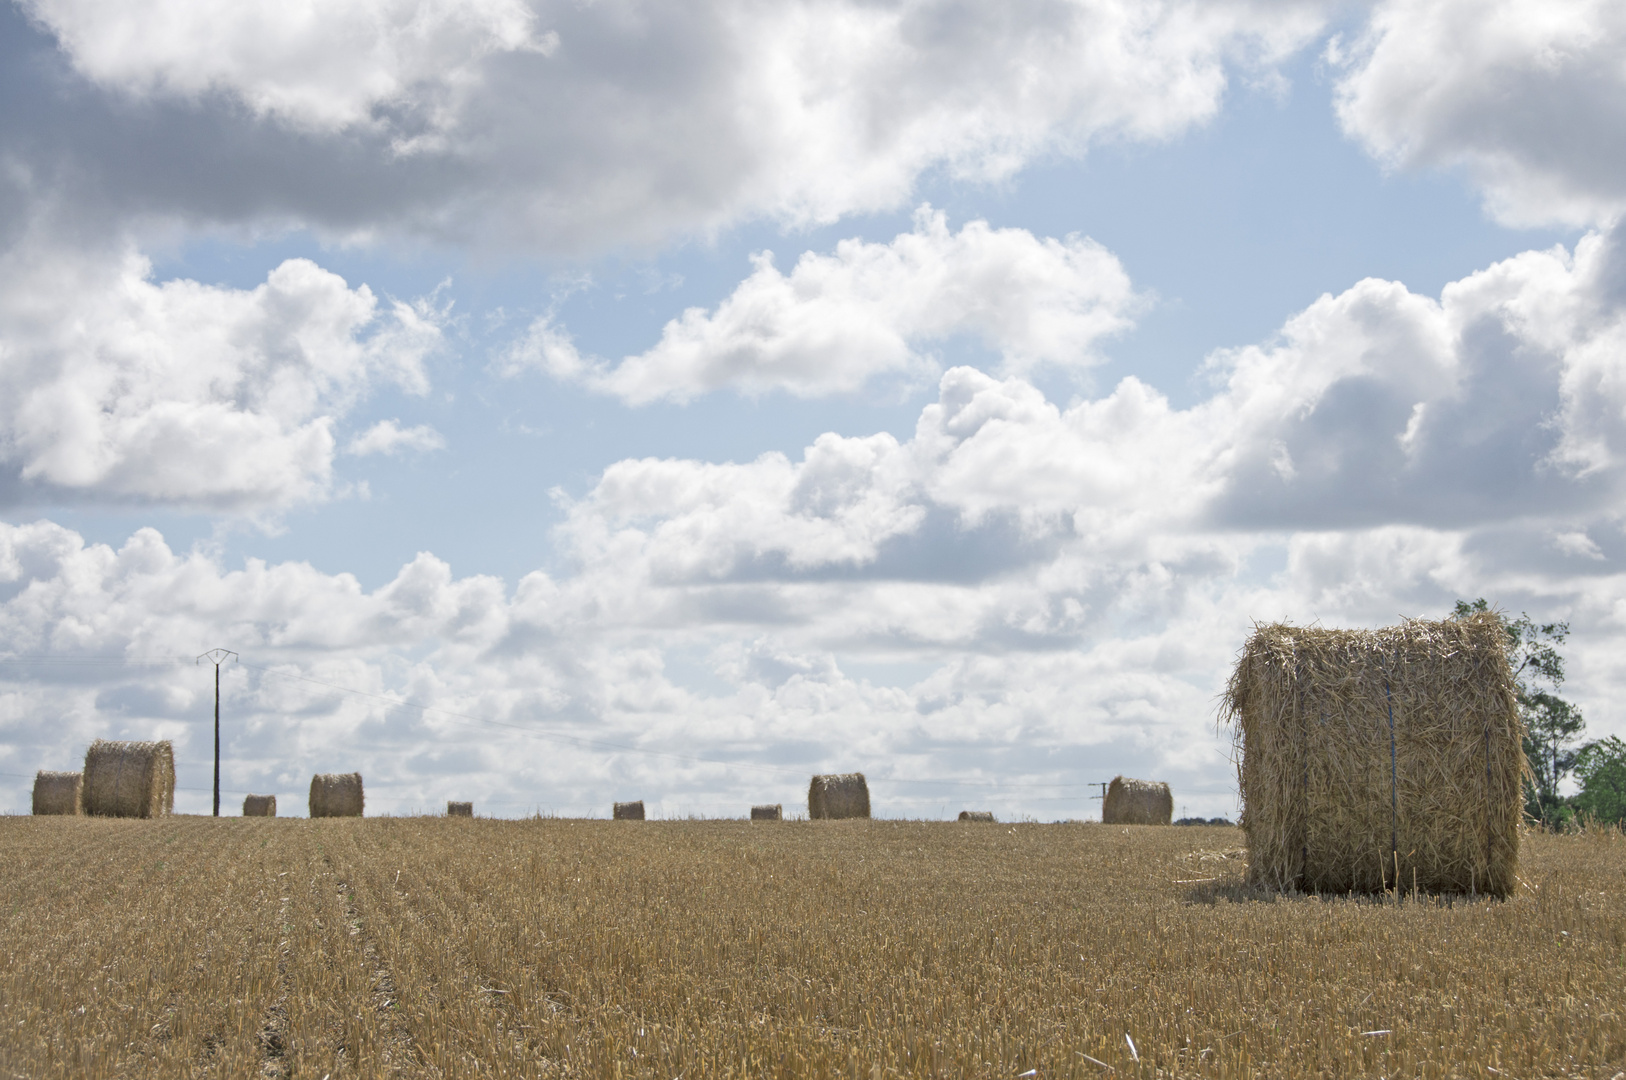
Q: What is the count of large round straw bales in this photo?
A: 11